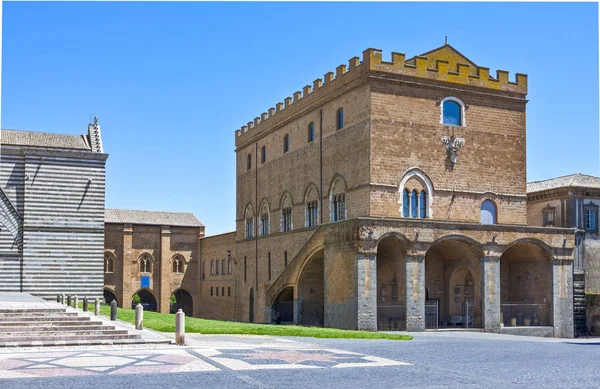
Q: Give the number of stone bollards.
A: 9